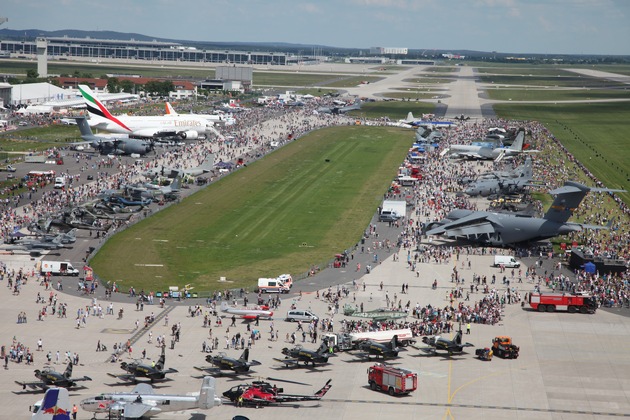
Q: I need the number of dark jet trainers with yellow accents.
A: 6